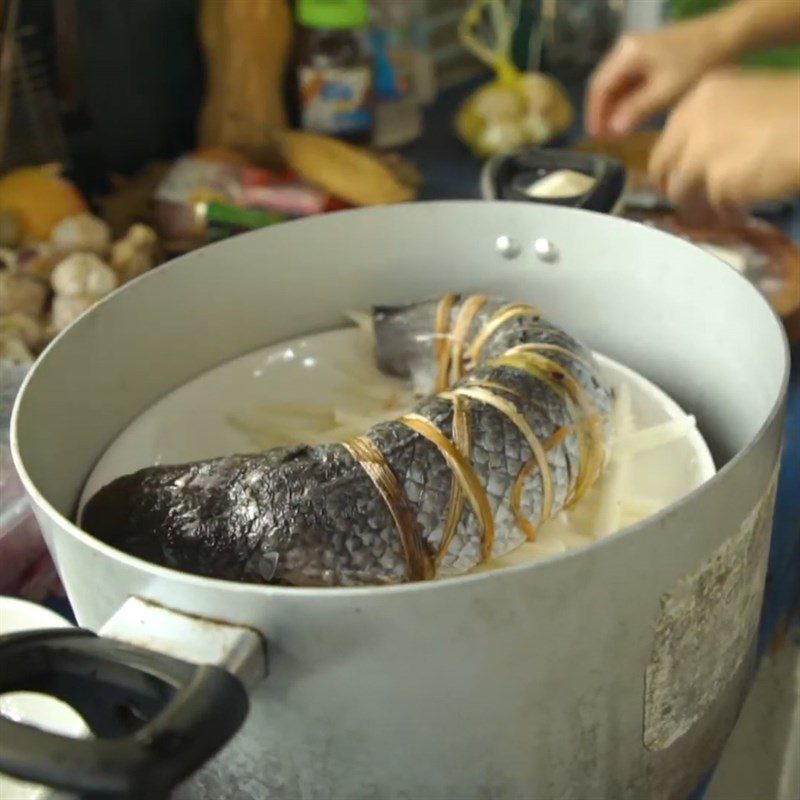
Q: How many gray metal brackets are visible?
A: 1